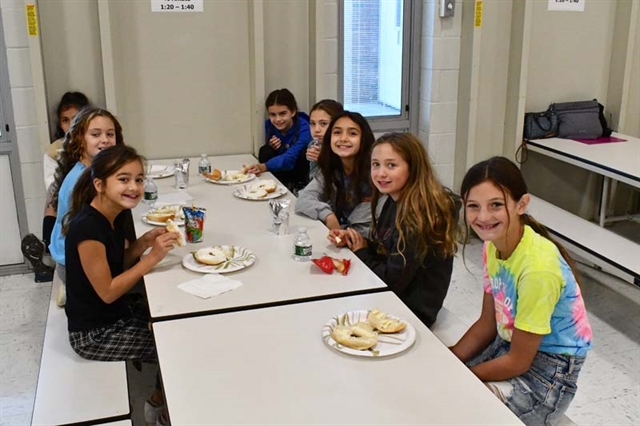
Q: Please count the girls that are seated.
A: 8